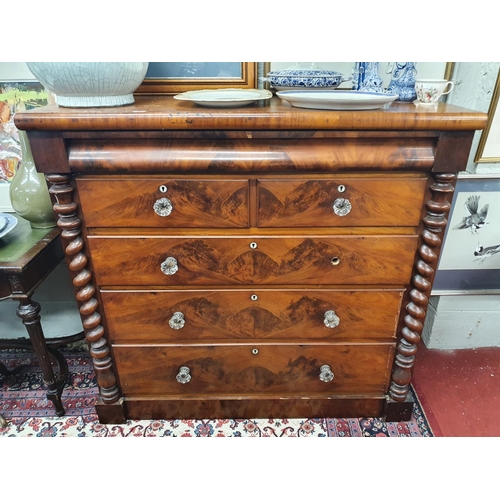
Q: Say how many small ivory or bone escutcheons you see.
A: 5